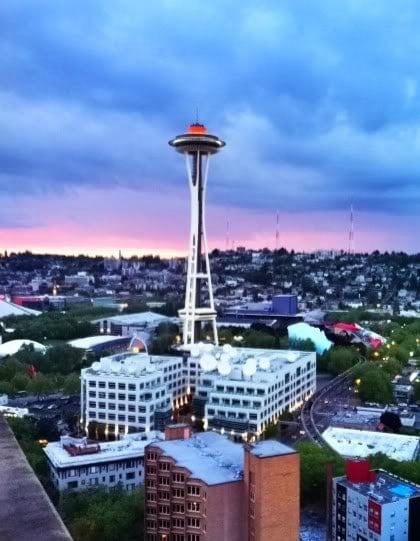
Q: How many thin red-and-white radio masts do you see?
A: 3